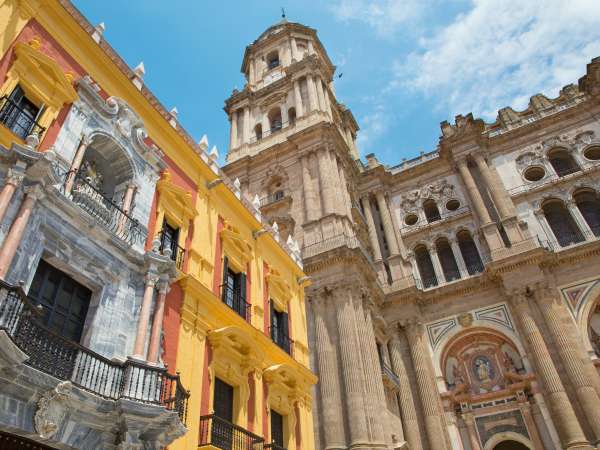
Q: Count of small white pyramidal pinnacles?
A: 10